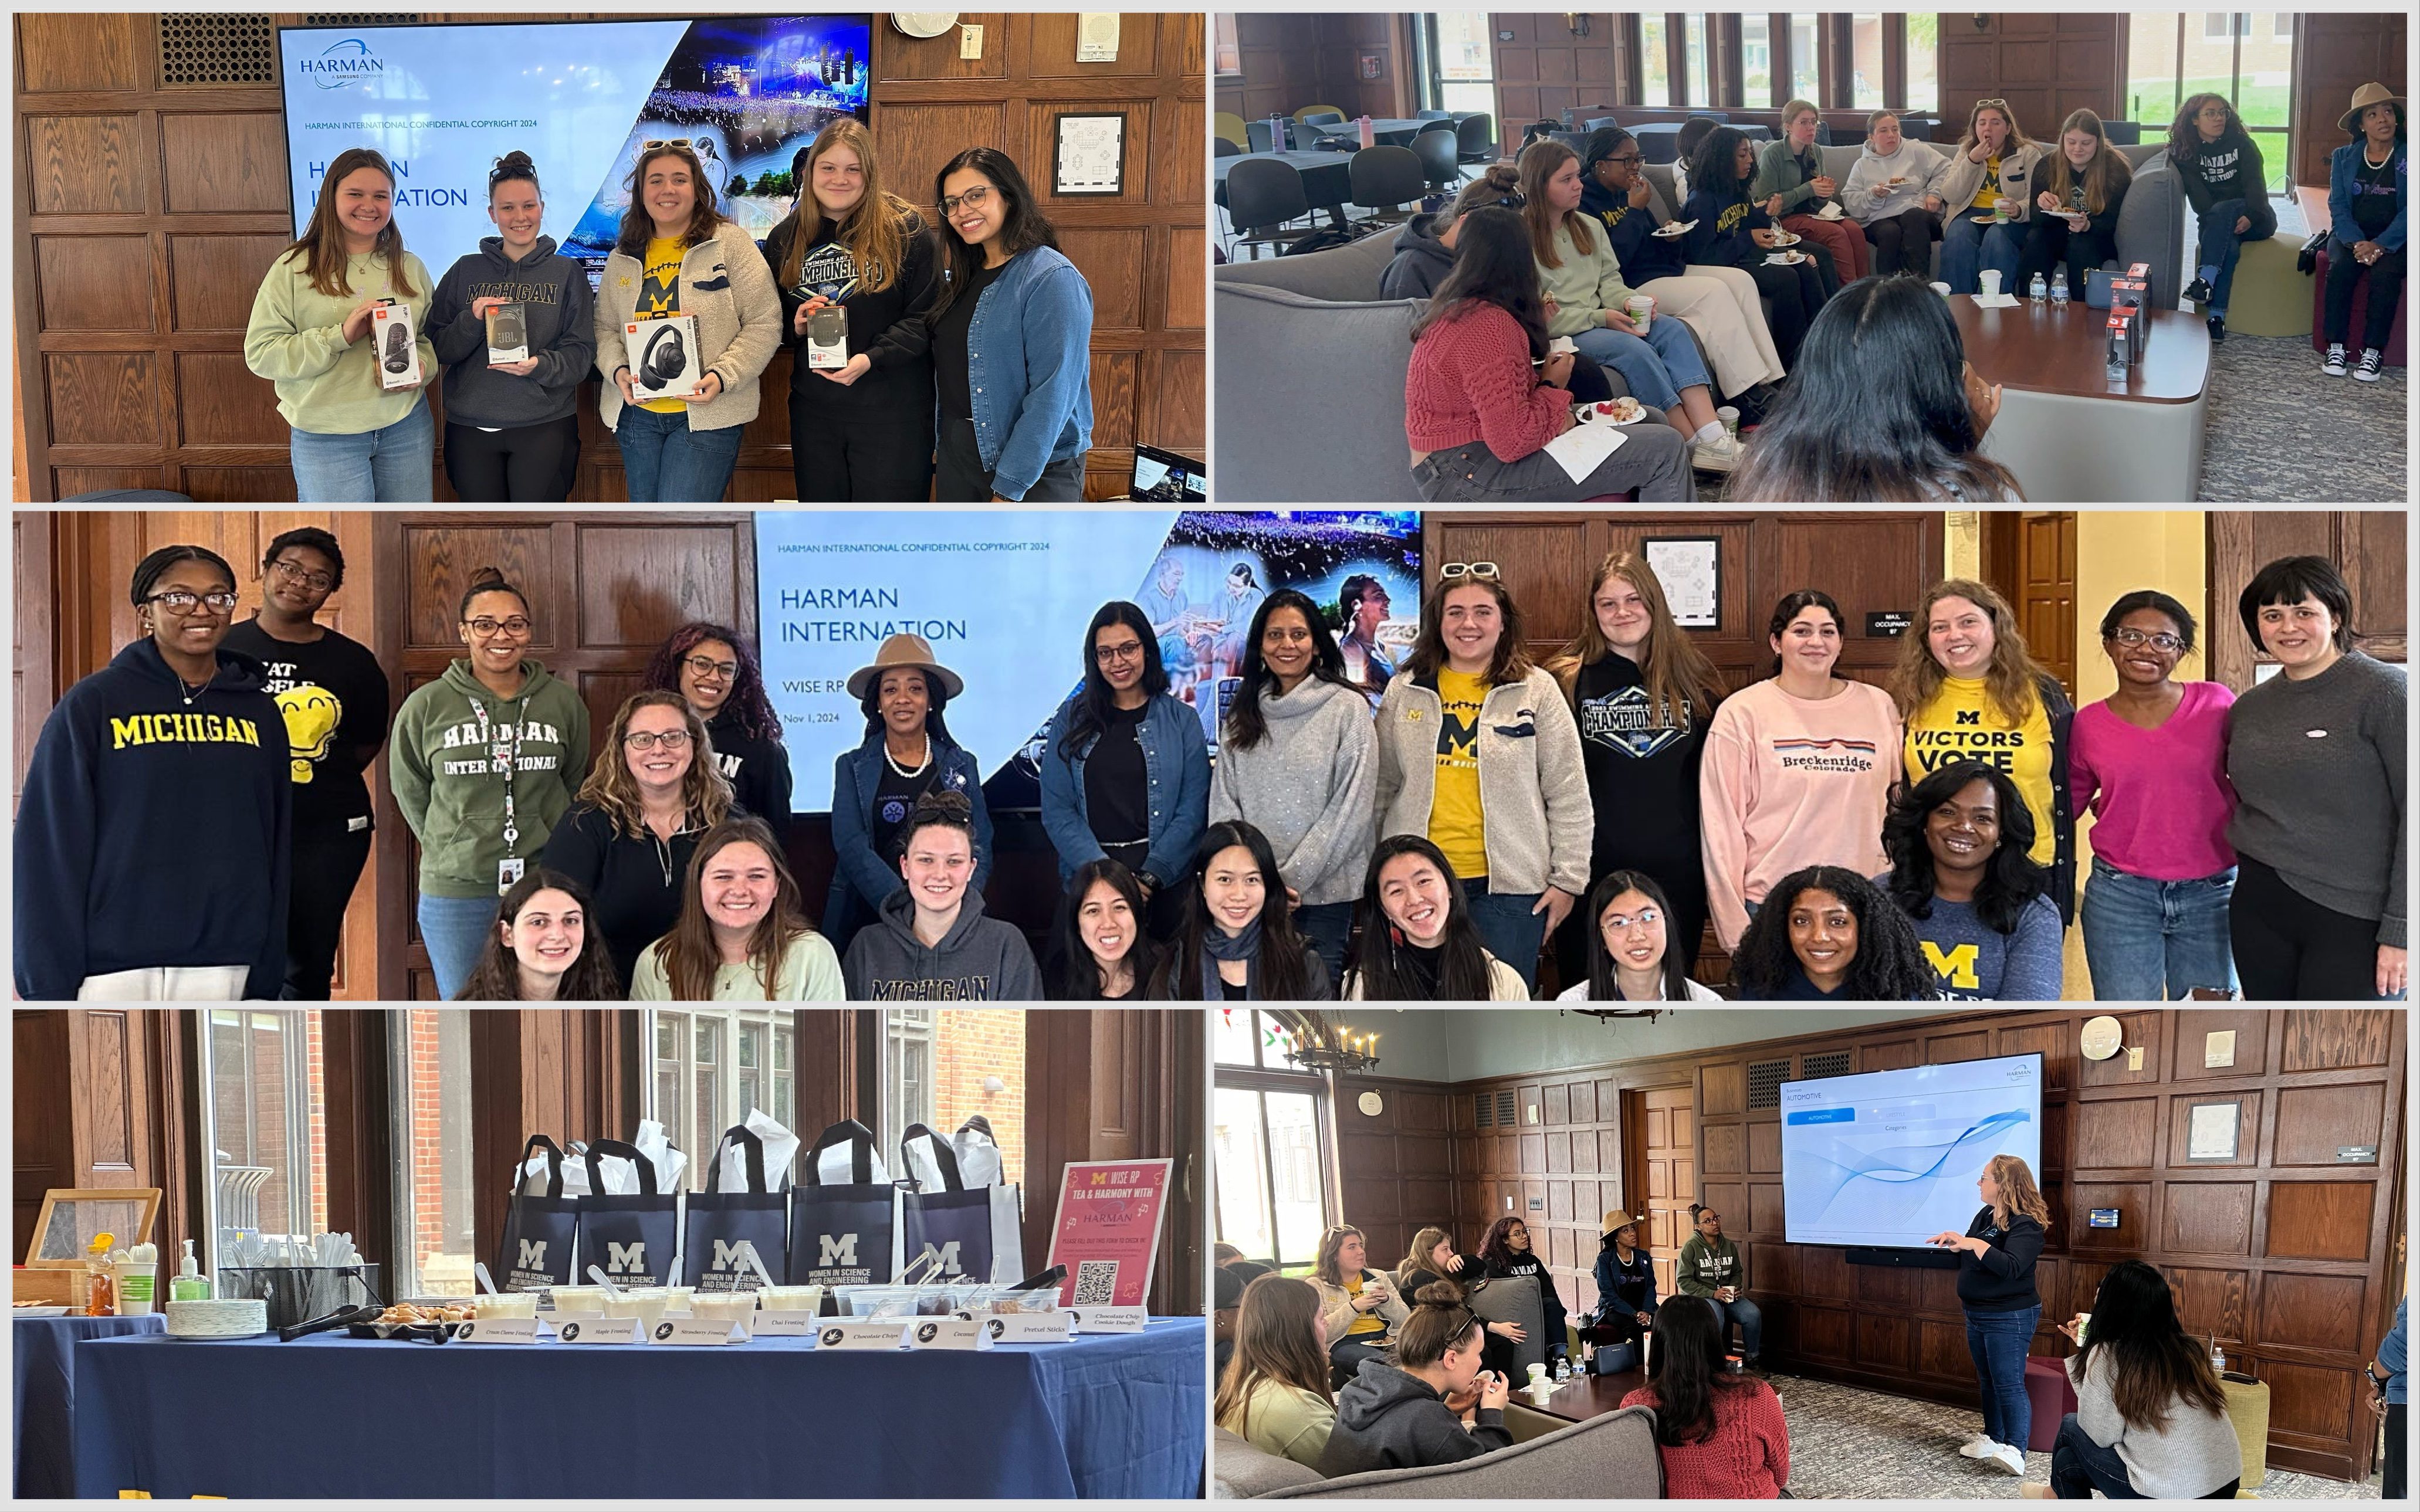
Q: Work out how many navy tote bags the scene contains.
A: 5